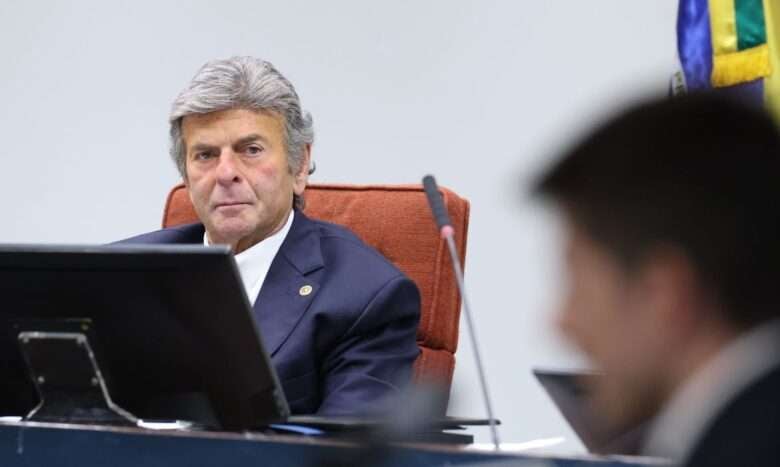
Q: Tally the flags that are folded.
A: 1